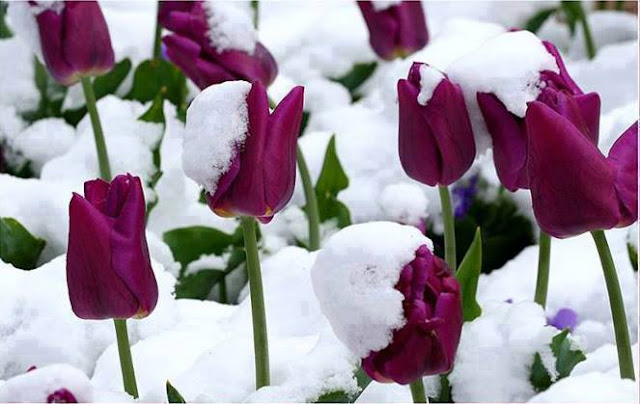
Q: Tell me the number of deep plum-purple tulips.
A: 9